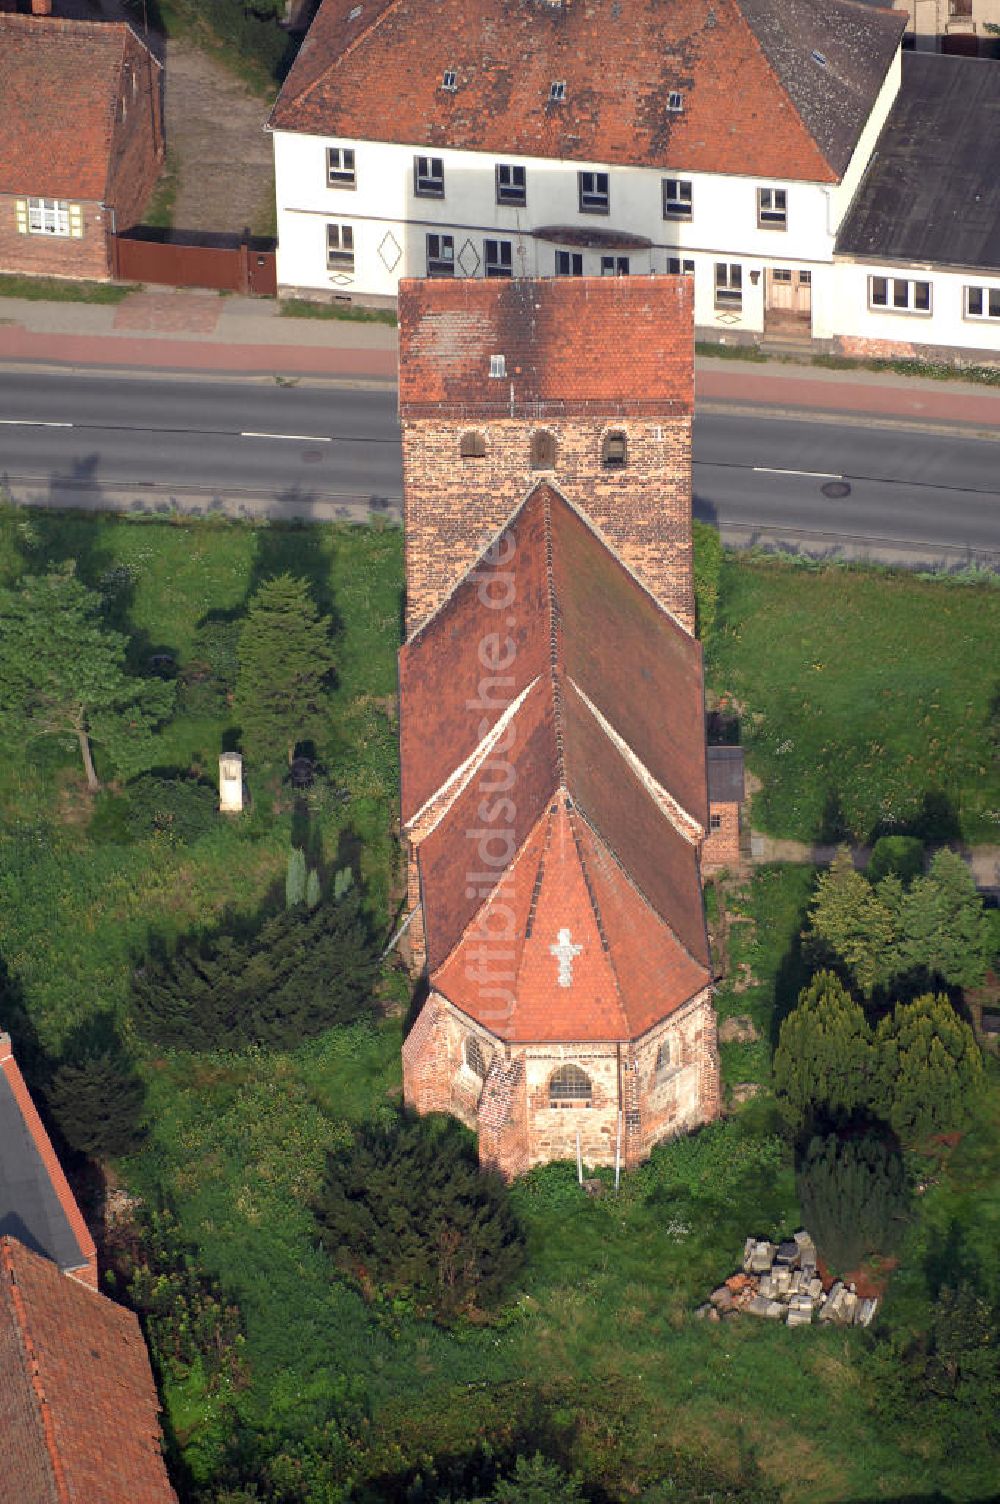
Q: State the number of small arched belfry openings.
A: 3